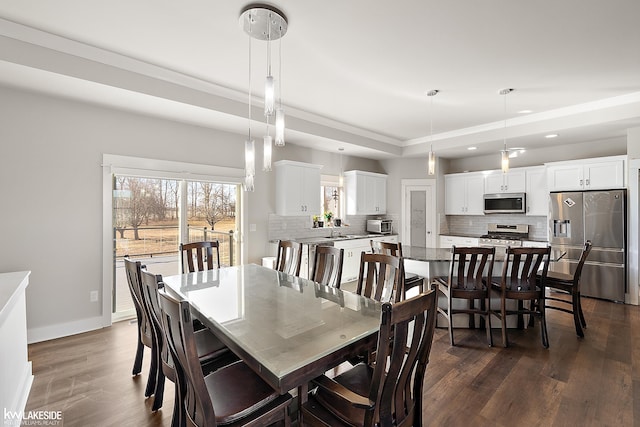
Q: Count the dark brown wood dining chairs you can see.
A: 12